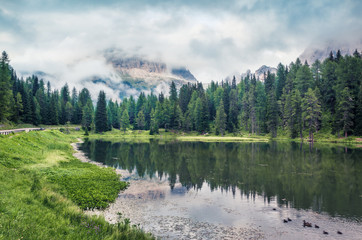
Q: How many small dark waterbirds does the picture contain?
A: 7